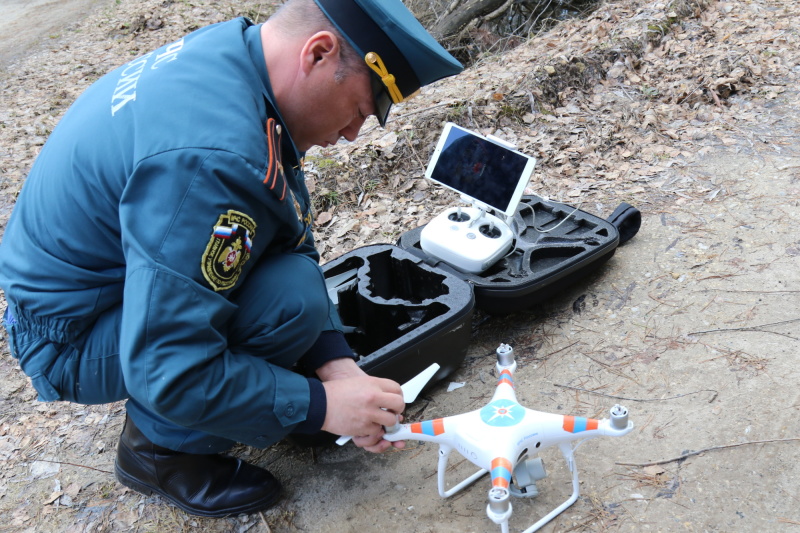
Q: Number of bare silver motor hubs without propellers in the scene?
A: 3